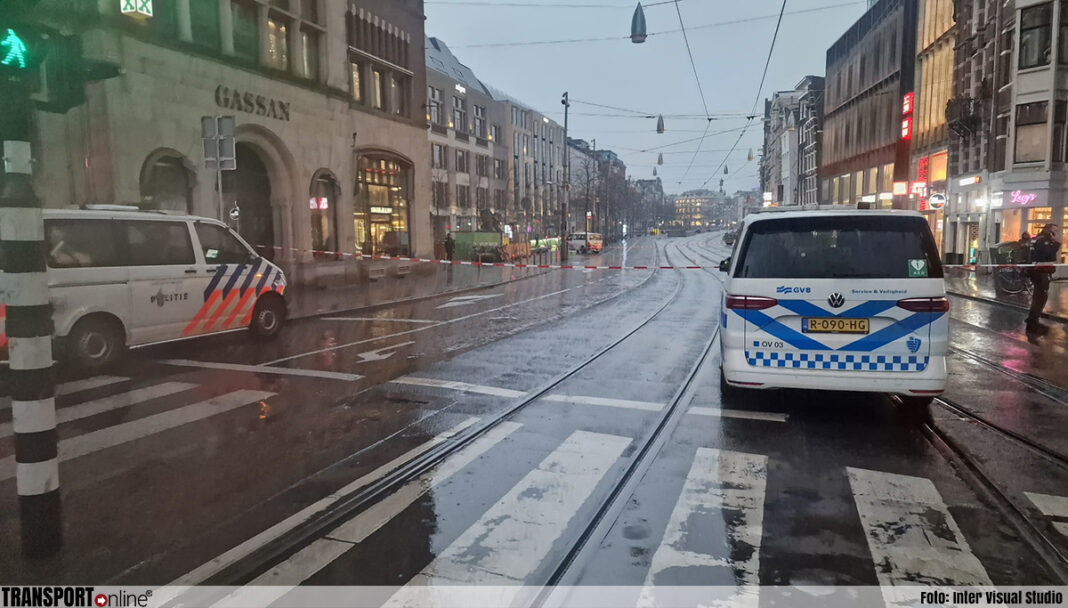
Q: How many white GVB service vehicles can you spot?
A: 1